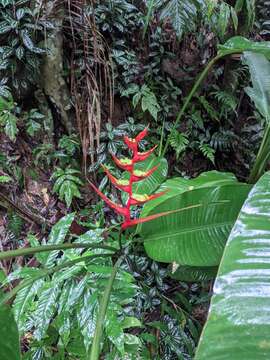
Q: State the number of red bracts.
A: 9